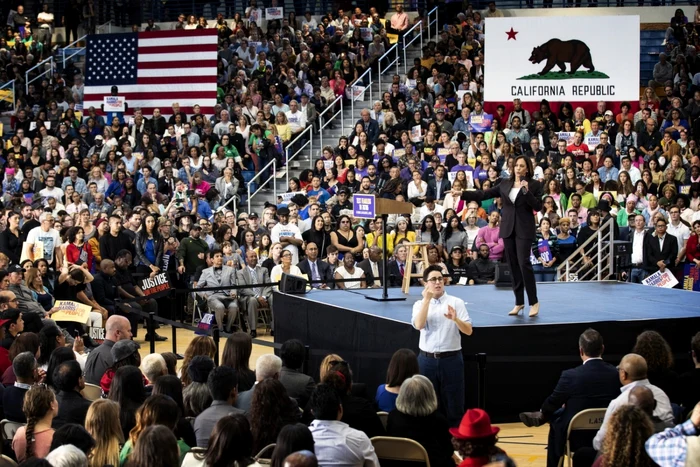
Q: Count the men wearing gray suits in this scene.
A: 2